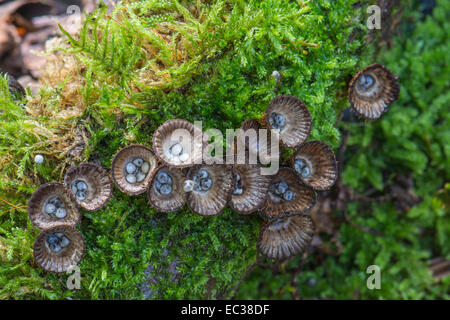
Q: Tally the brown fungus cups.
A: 14